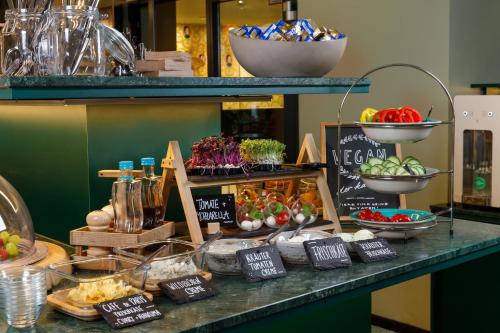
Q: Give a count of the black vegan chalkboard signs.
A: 1